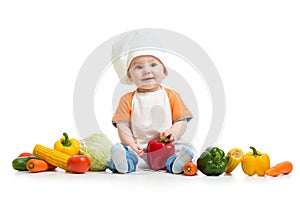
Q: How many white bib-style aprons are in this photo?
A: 1